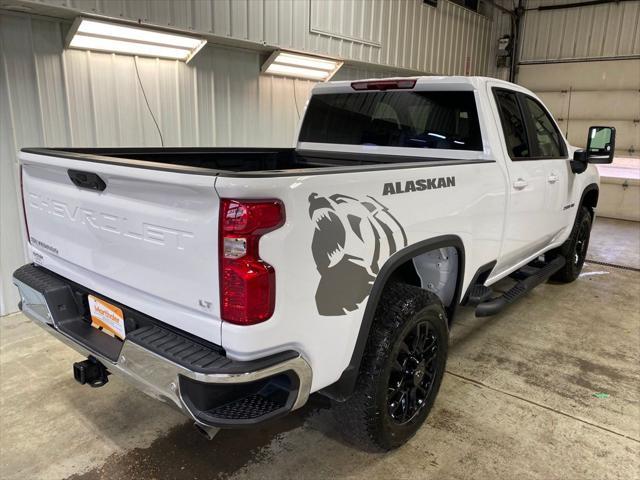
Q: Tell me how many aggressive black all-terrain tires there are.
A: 2